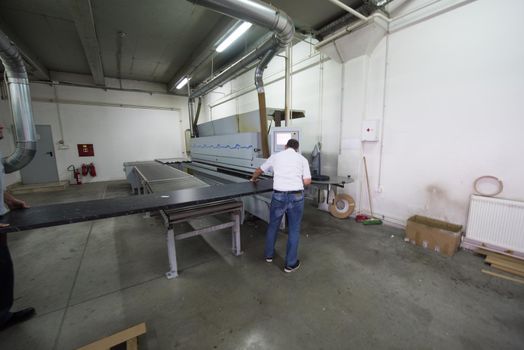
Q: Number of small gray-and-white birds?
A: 0